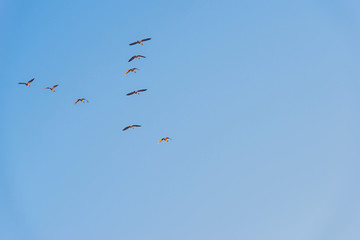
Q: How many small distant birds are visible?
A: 9